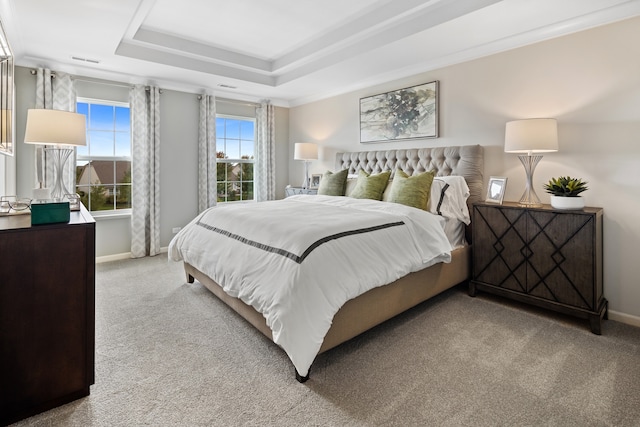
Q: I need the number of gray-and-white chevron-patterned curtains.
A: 4